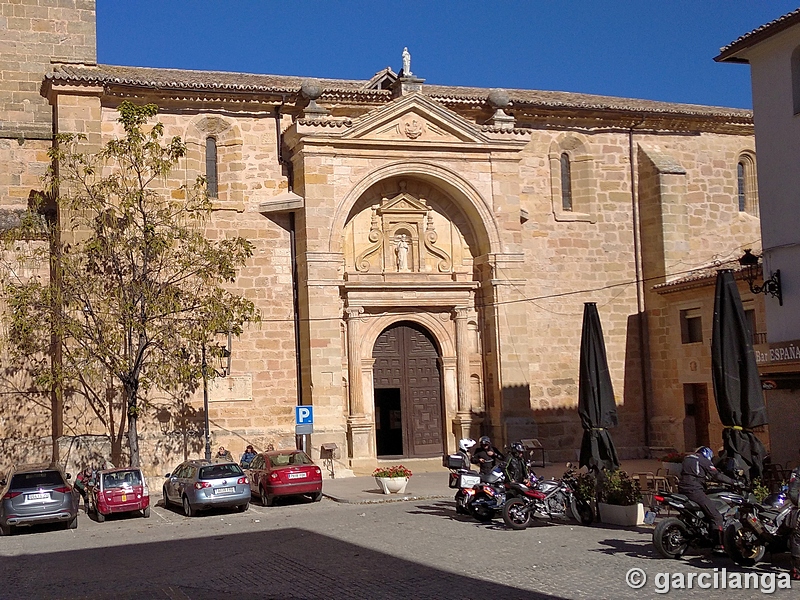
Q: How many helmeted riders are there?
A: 4